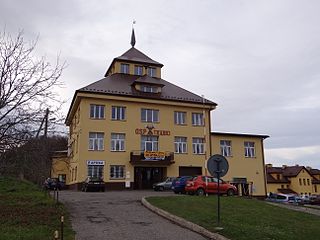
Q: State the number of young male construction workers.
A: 0